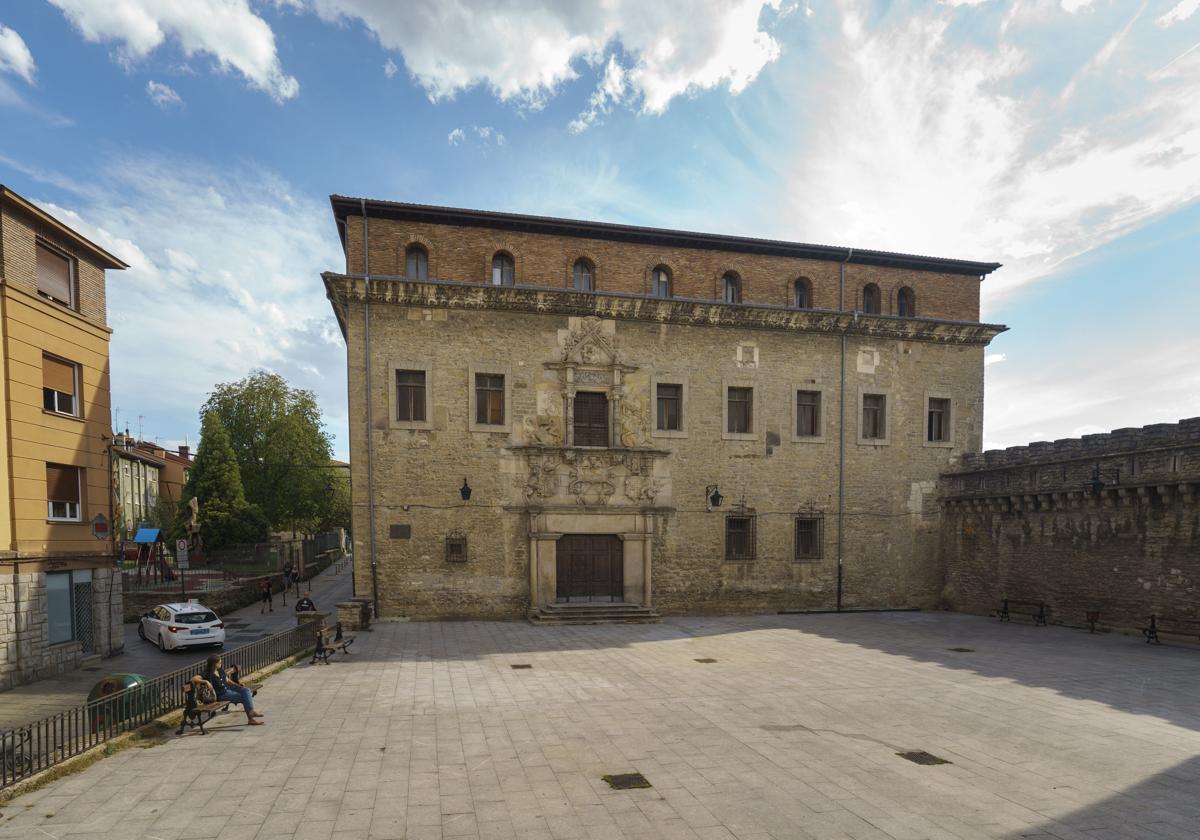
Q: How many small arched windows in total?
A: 8